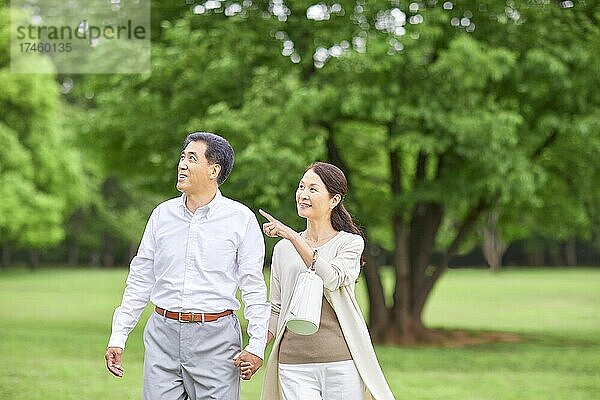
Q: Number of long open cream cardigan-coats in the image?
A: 1